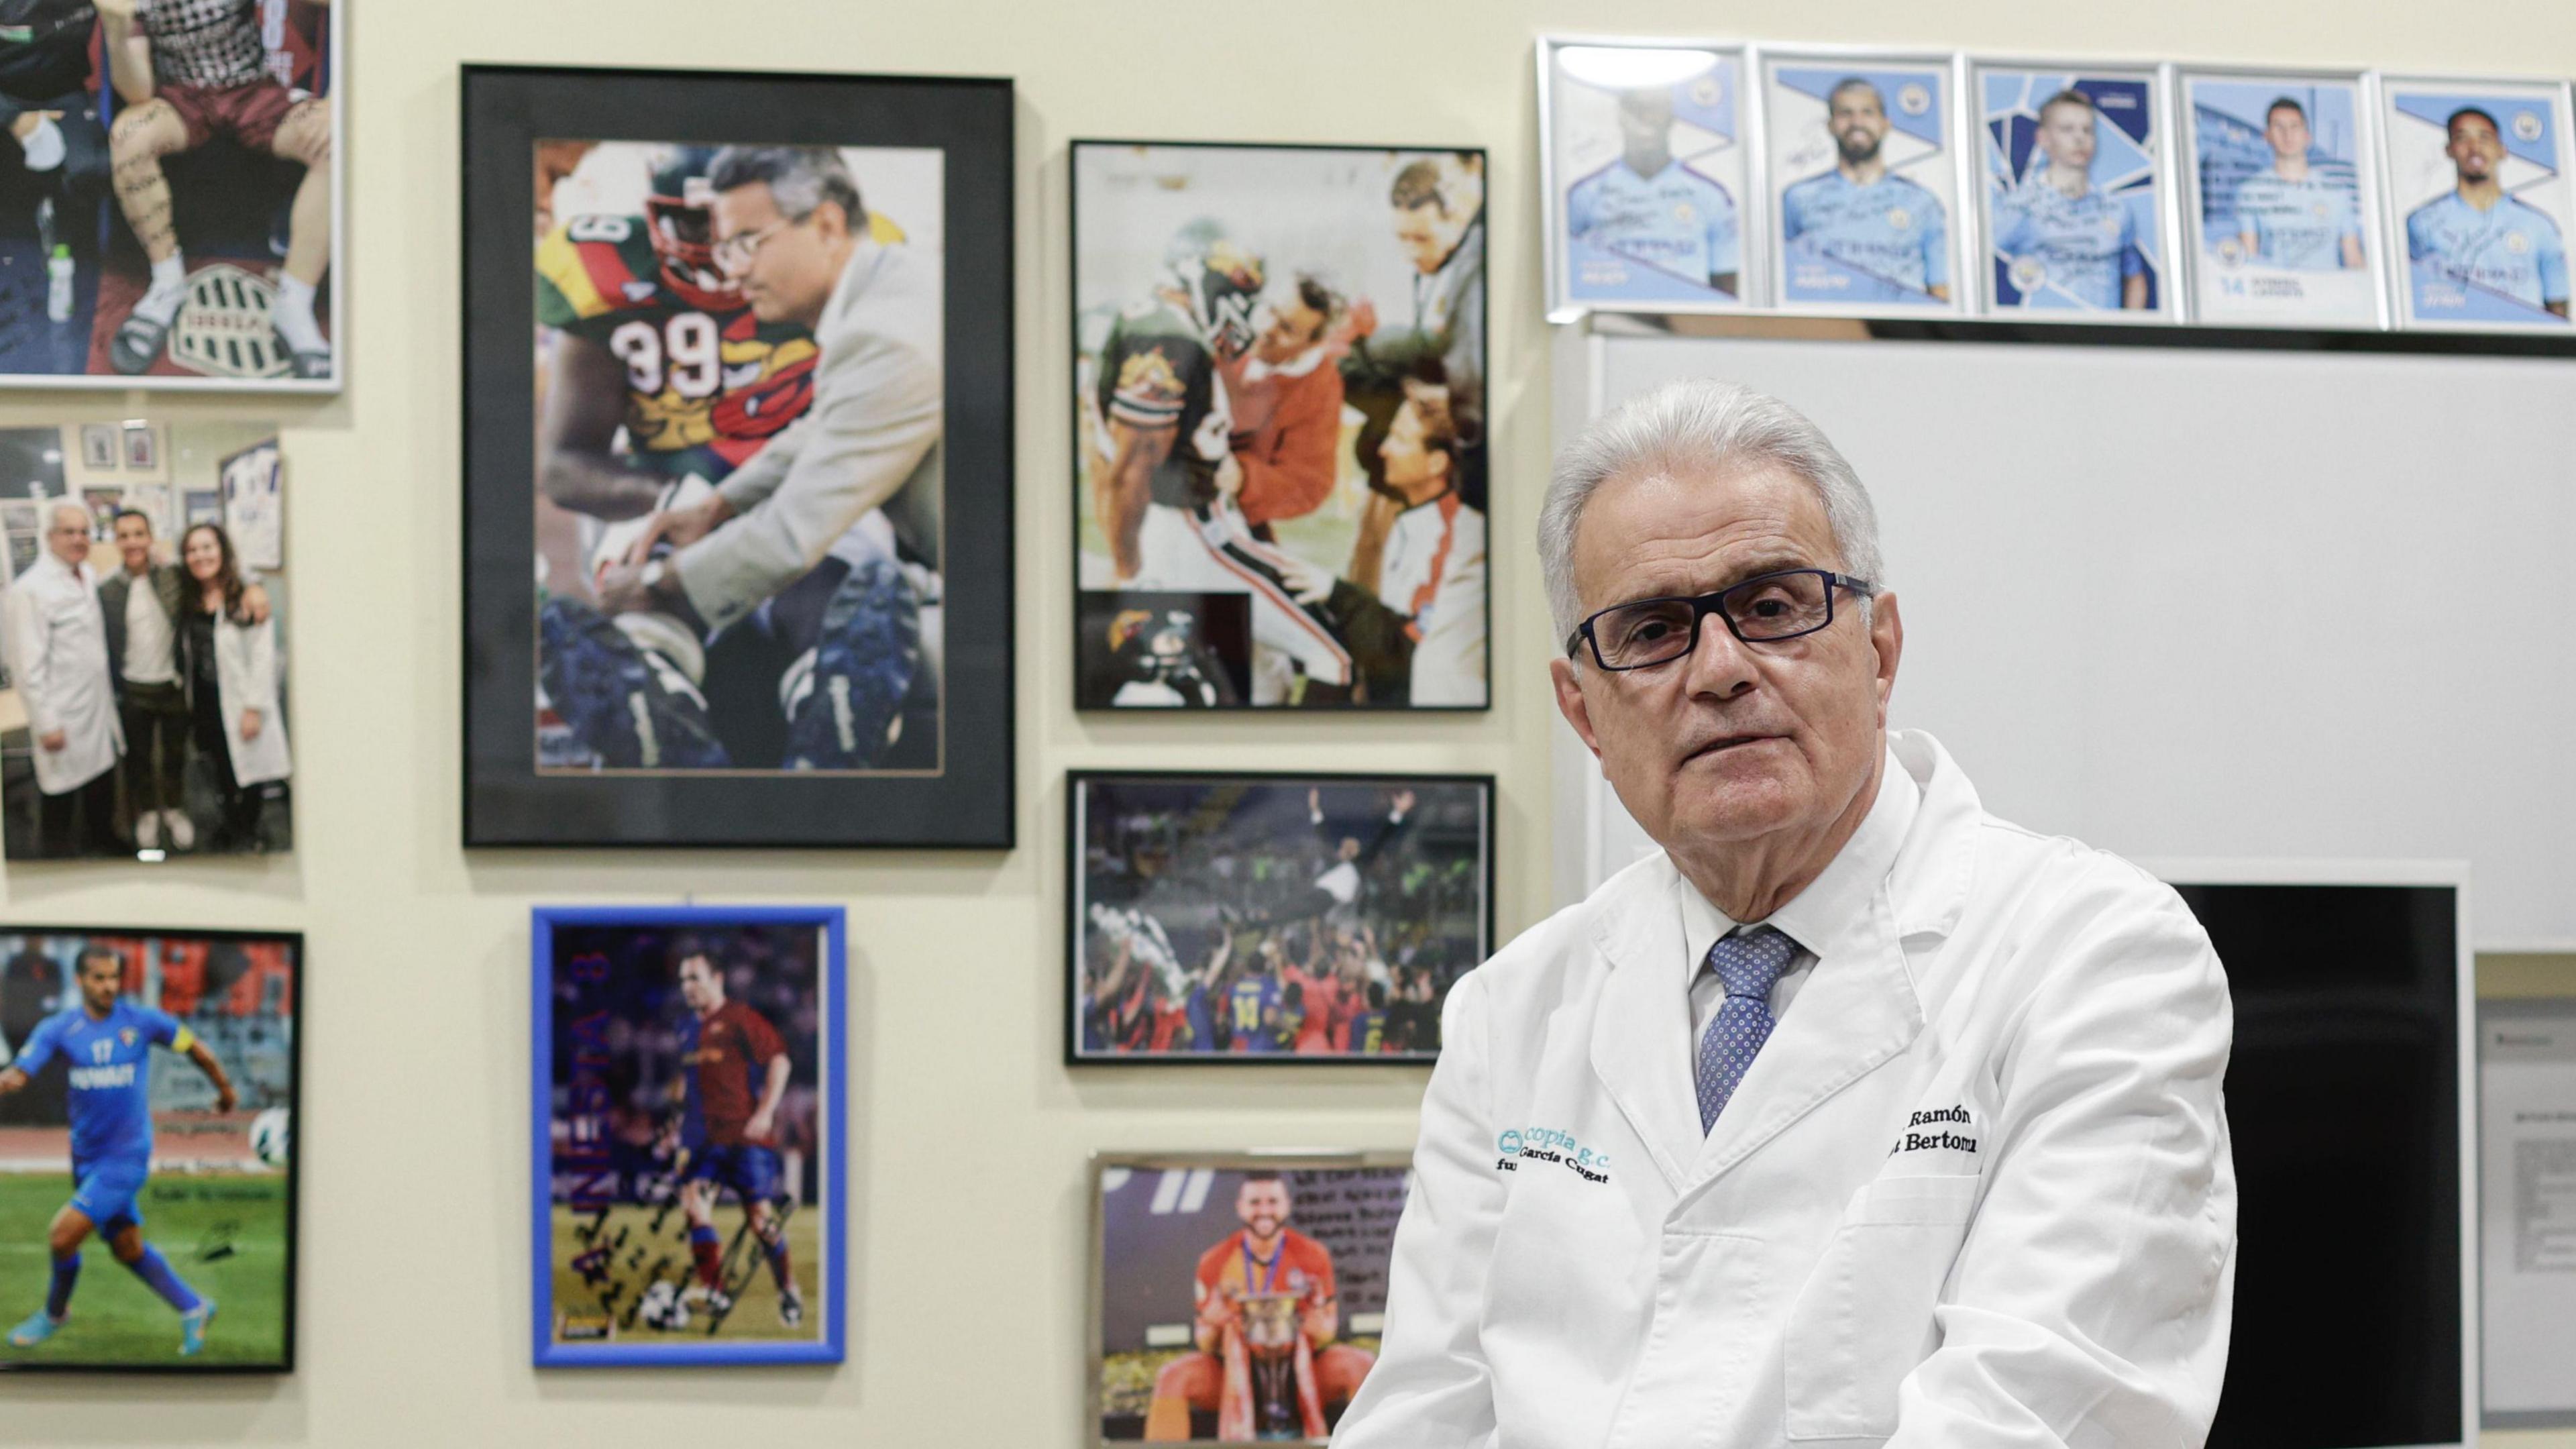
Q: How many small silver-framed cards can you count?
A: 5